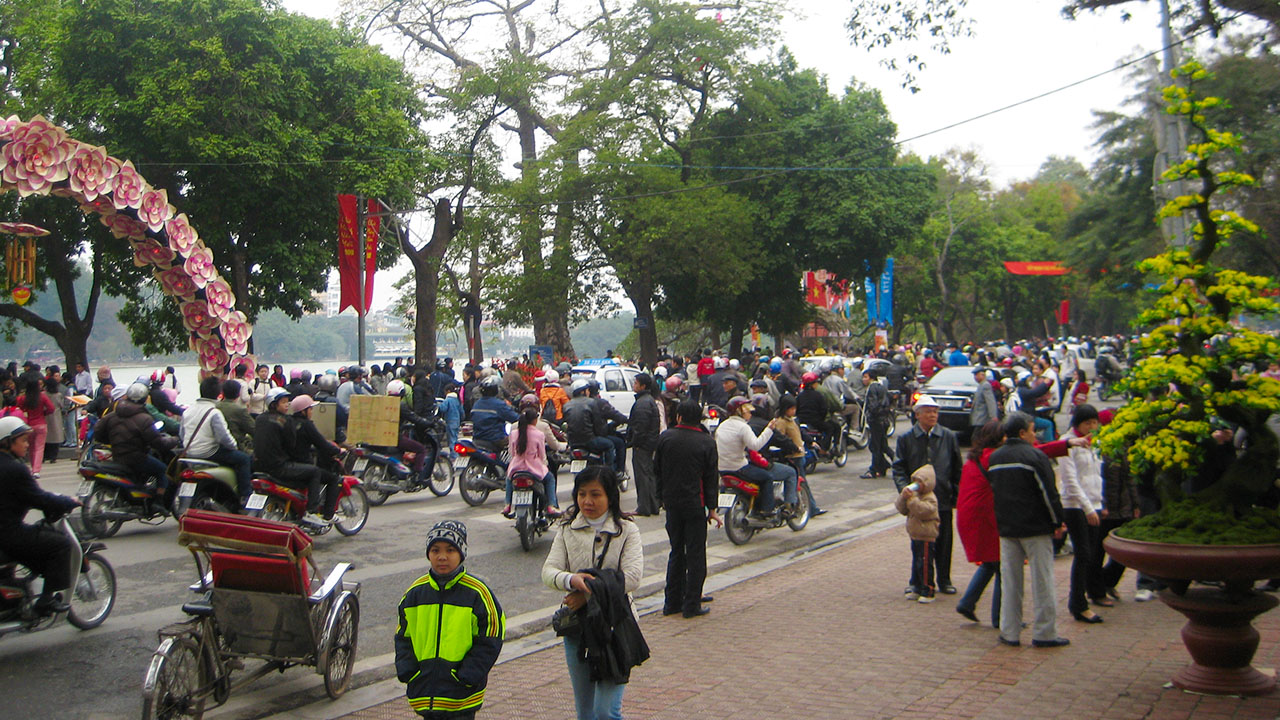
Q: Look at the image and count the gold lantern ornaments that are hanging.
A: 1